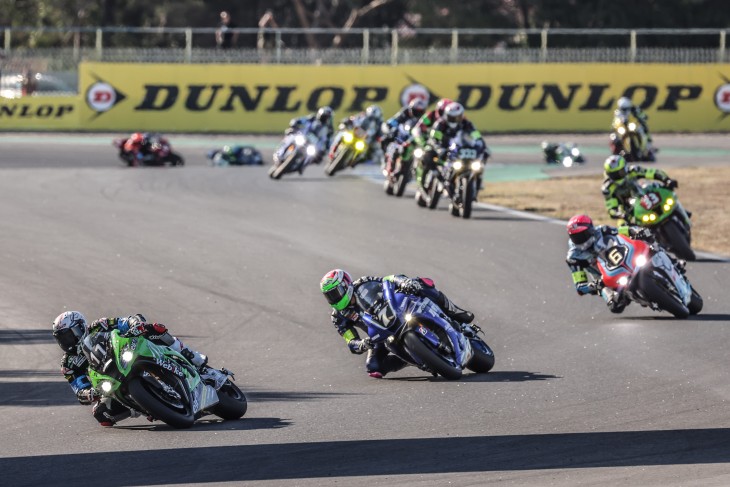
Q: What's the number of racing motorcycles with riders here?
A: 13